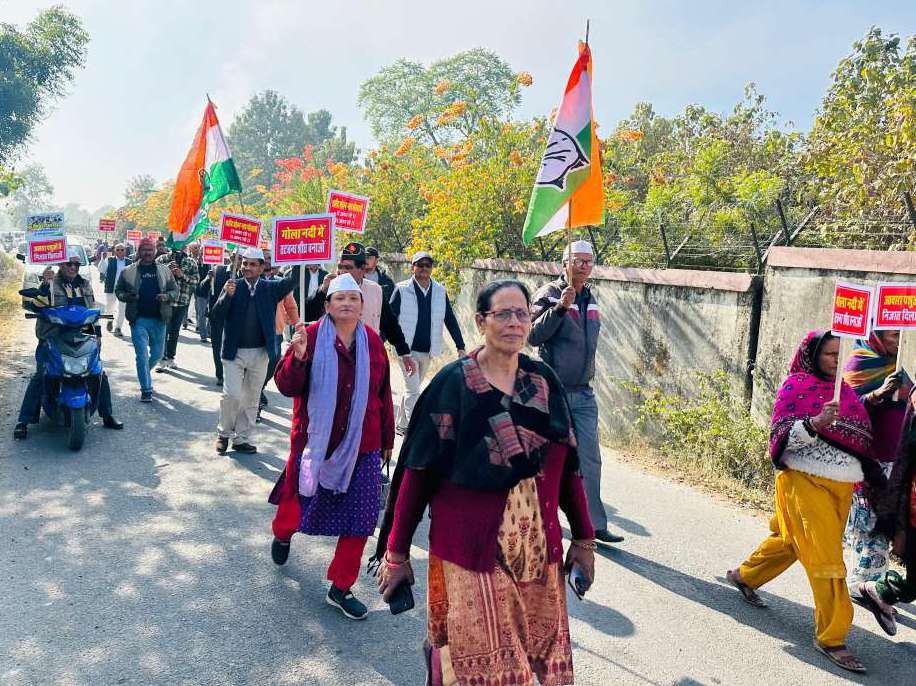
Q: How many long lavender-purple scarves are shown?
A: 1